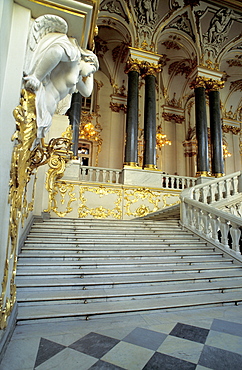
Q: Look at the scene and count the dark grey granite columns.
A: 5